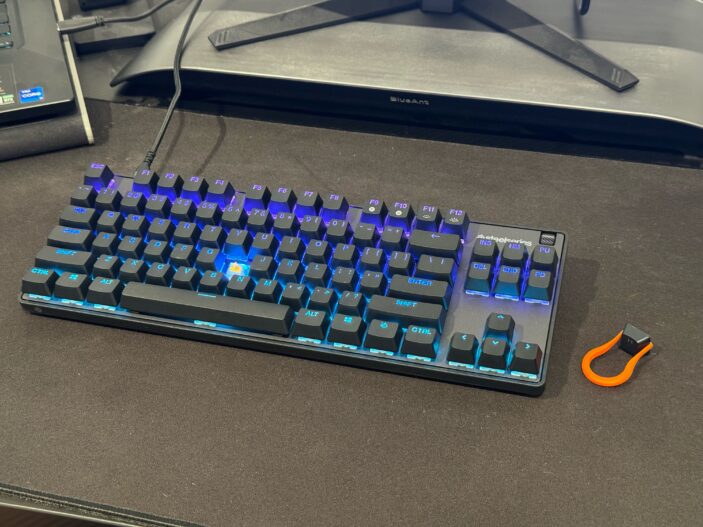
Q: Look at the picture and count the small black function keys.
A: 12